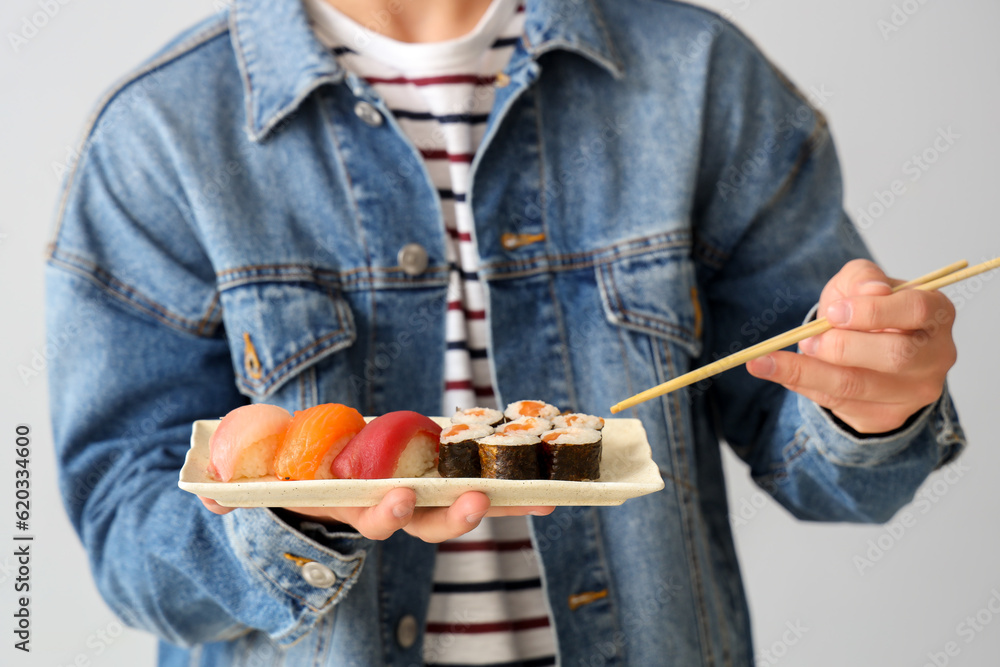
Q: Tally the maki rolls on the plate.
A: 7